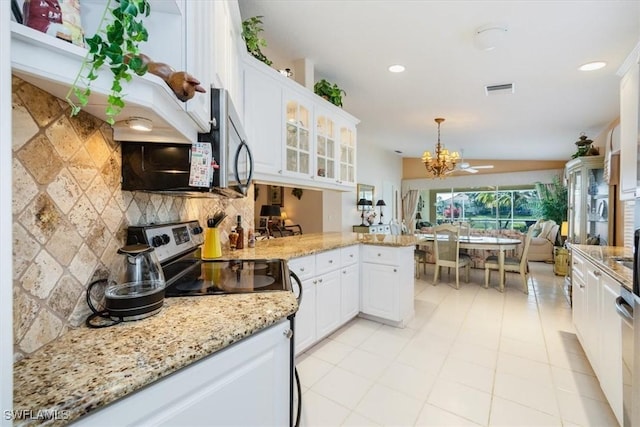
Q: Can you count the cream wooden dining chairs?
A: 4